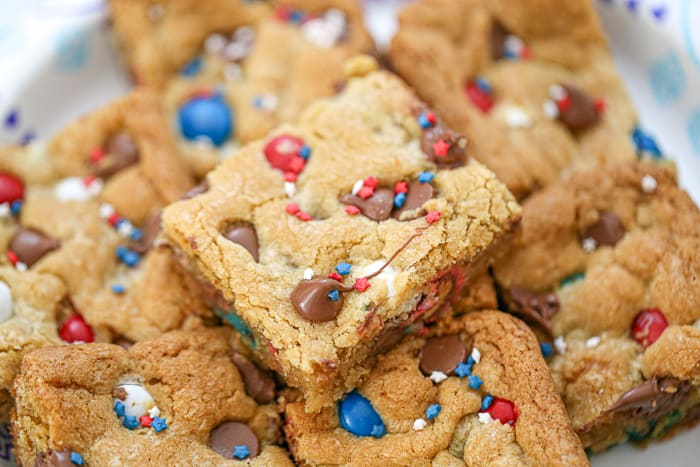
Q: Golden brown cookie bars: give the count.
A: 7